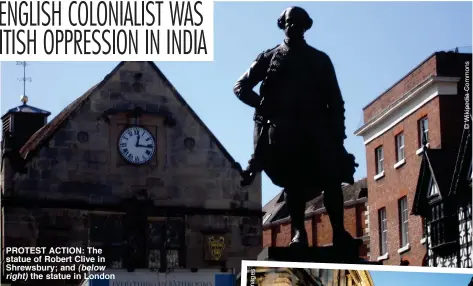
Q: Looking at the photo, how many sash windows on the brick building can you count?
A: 5